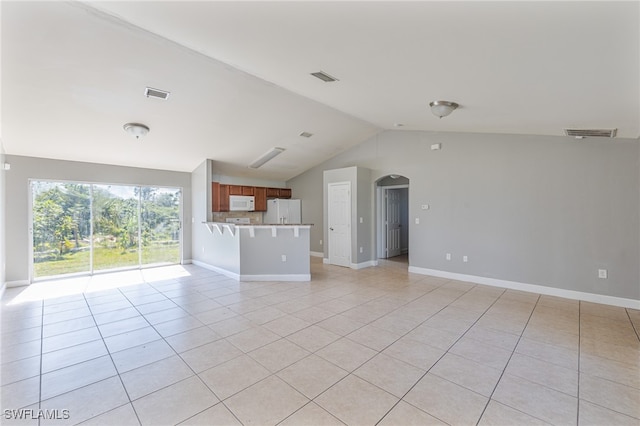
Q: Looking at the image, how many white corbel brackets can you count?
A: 6